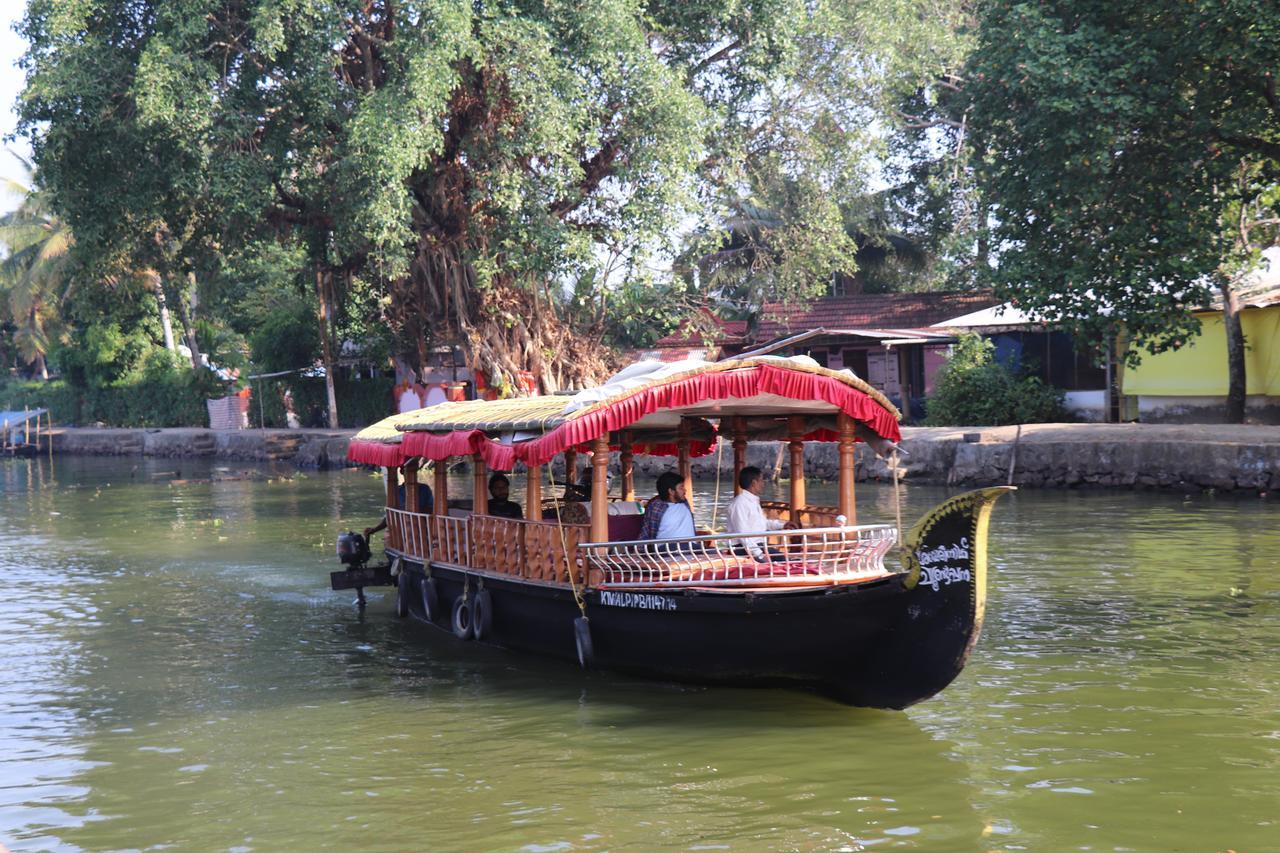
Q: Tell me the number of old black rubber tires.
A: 5